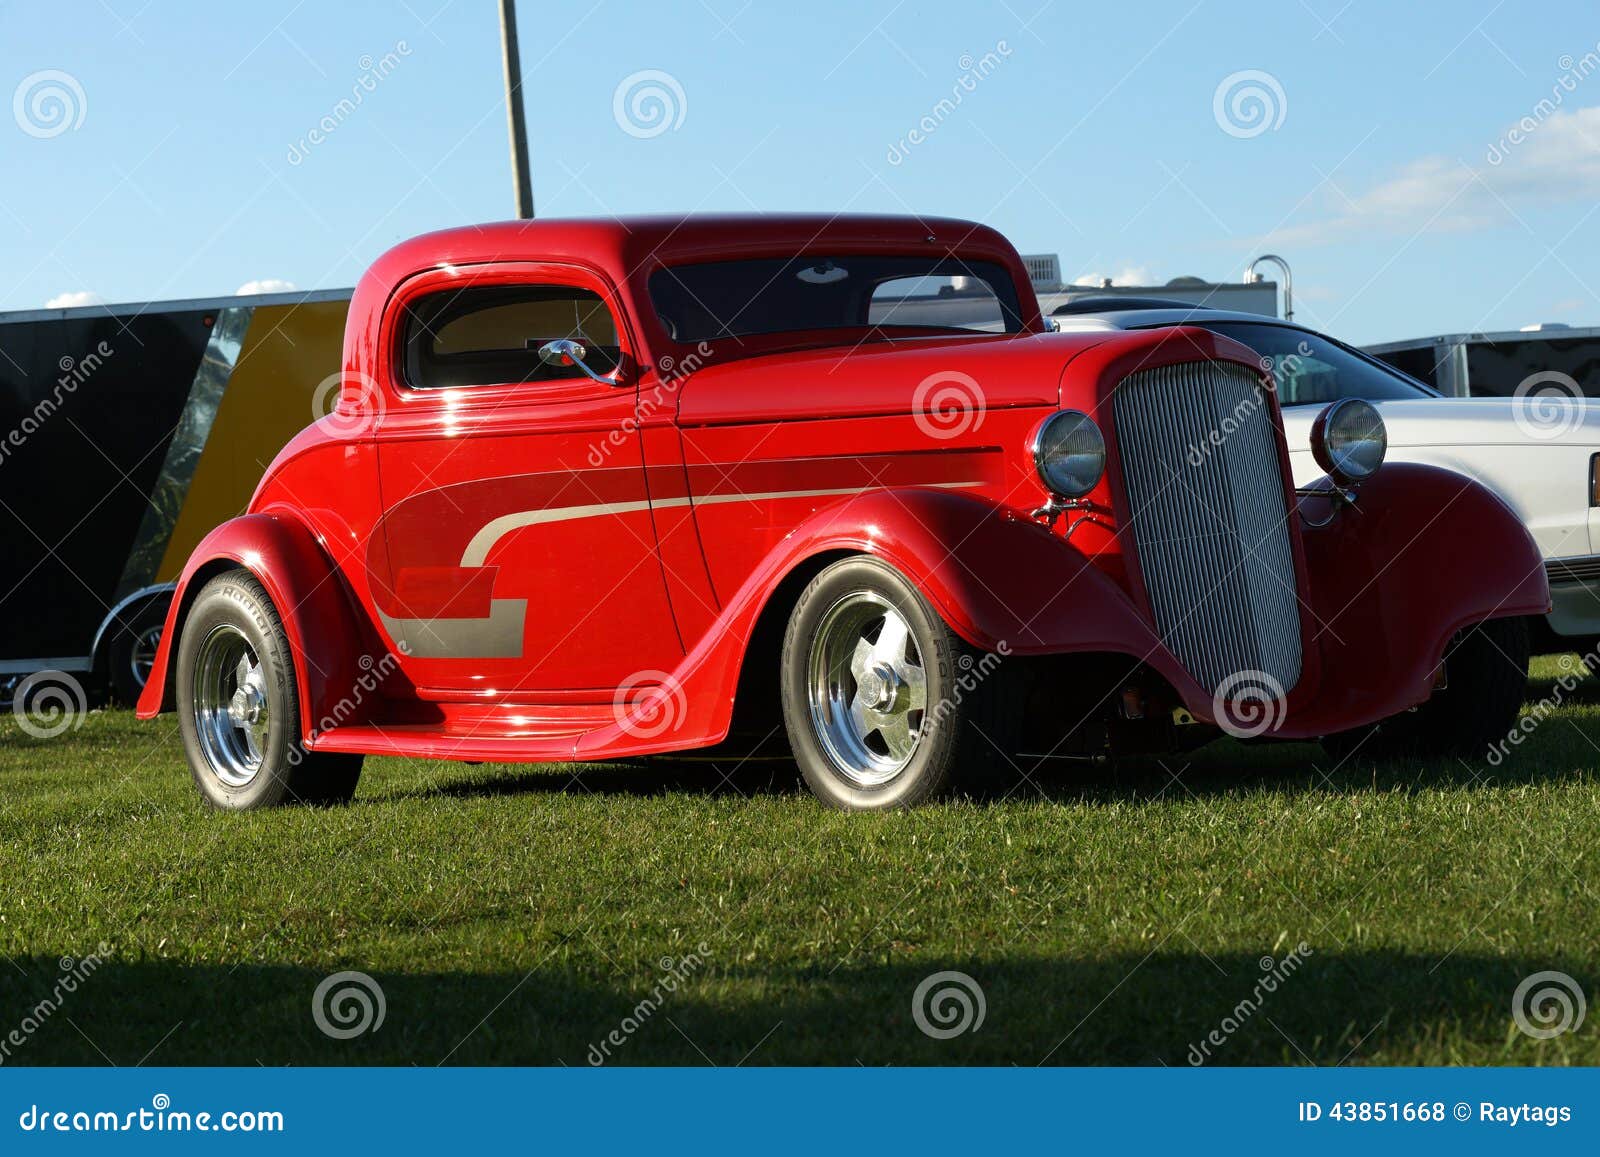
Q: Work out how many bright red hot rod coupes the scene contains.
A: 1